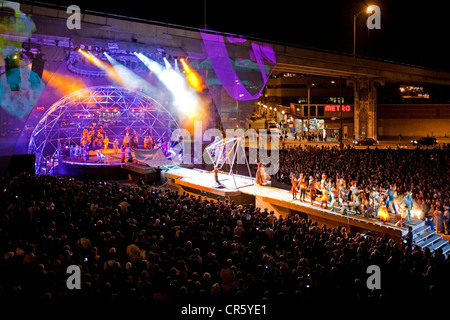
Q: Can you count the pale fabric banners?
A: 0